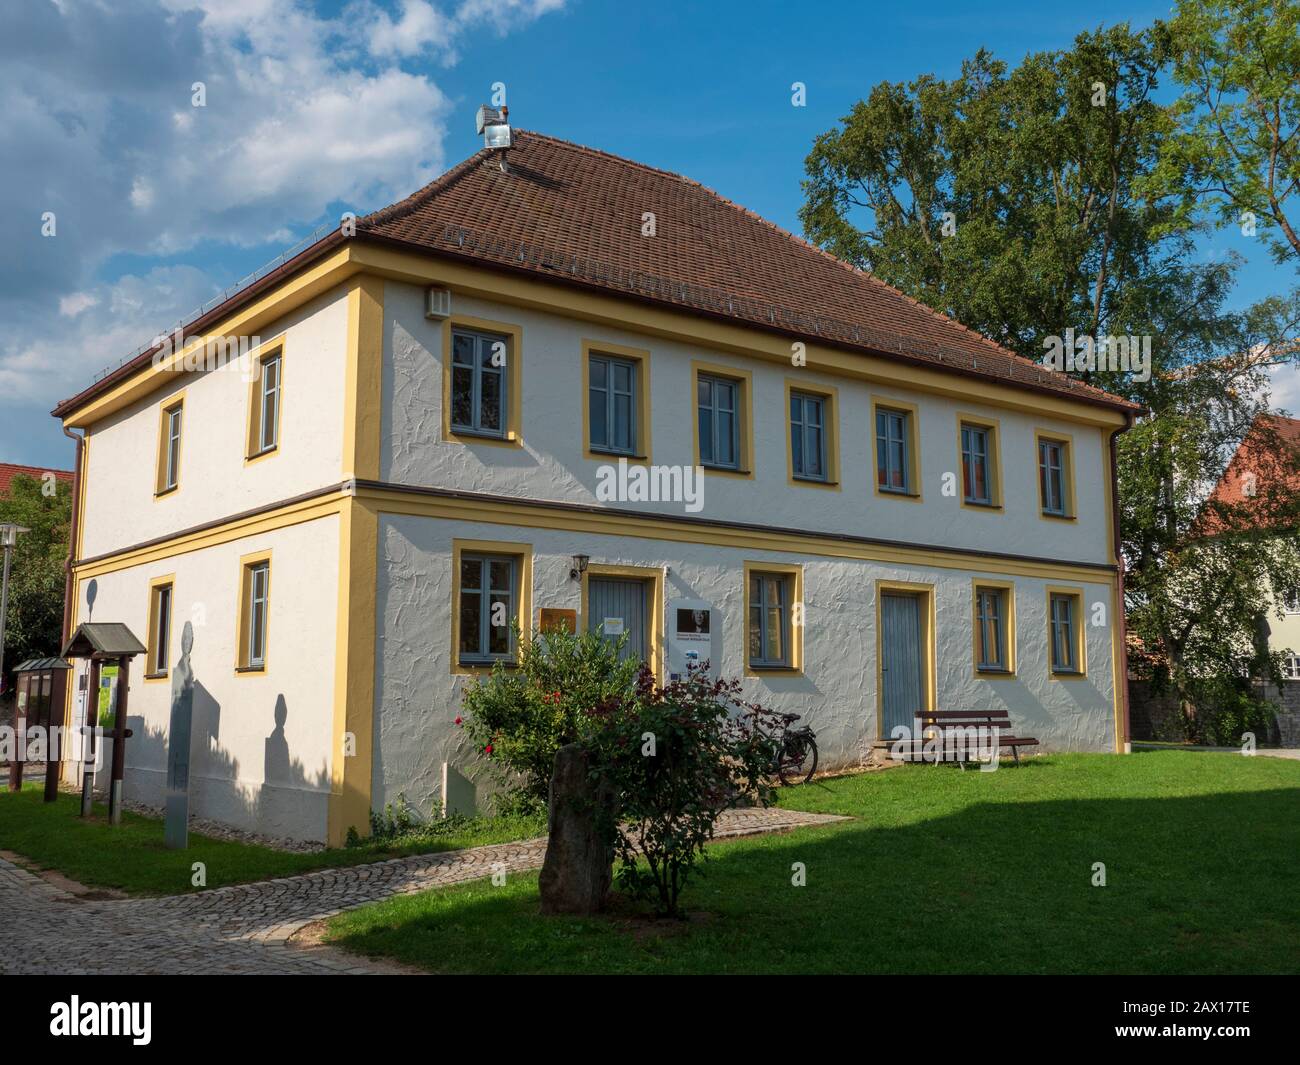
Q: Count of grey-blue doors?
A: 2